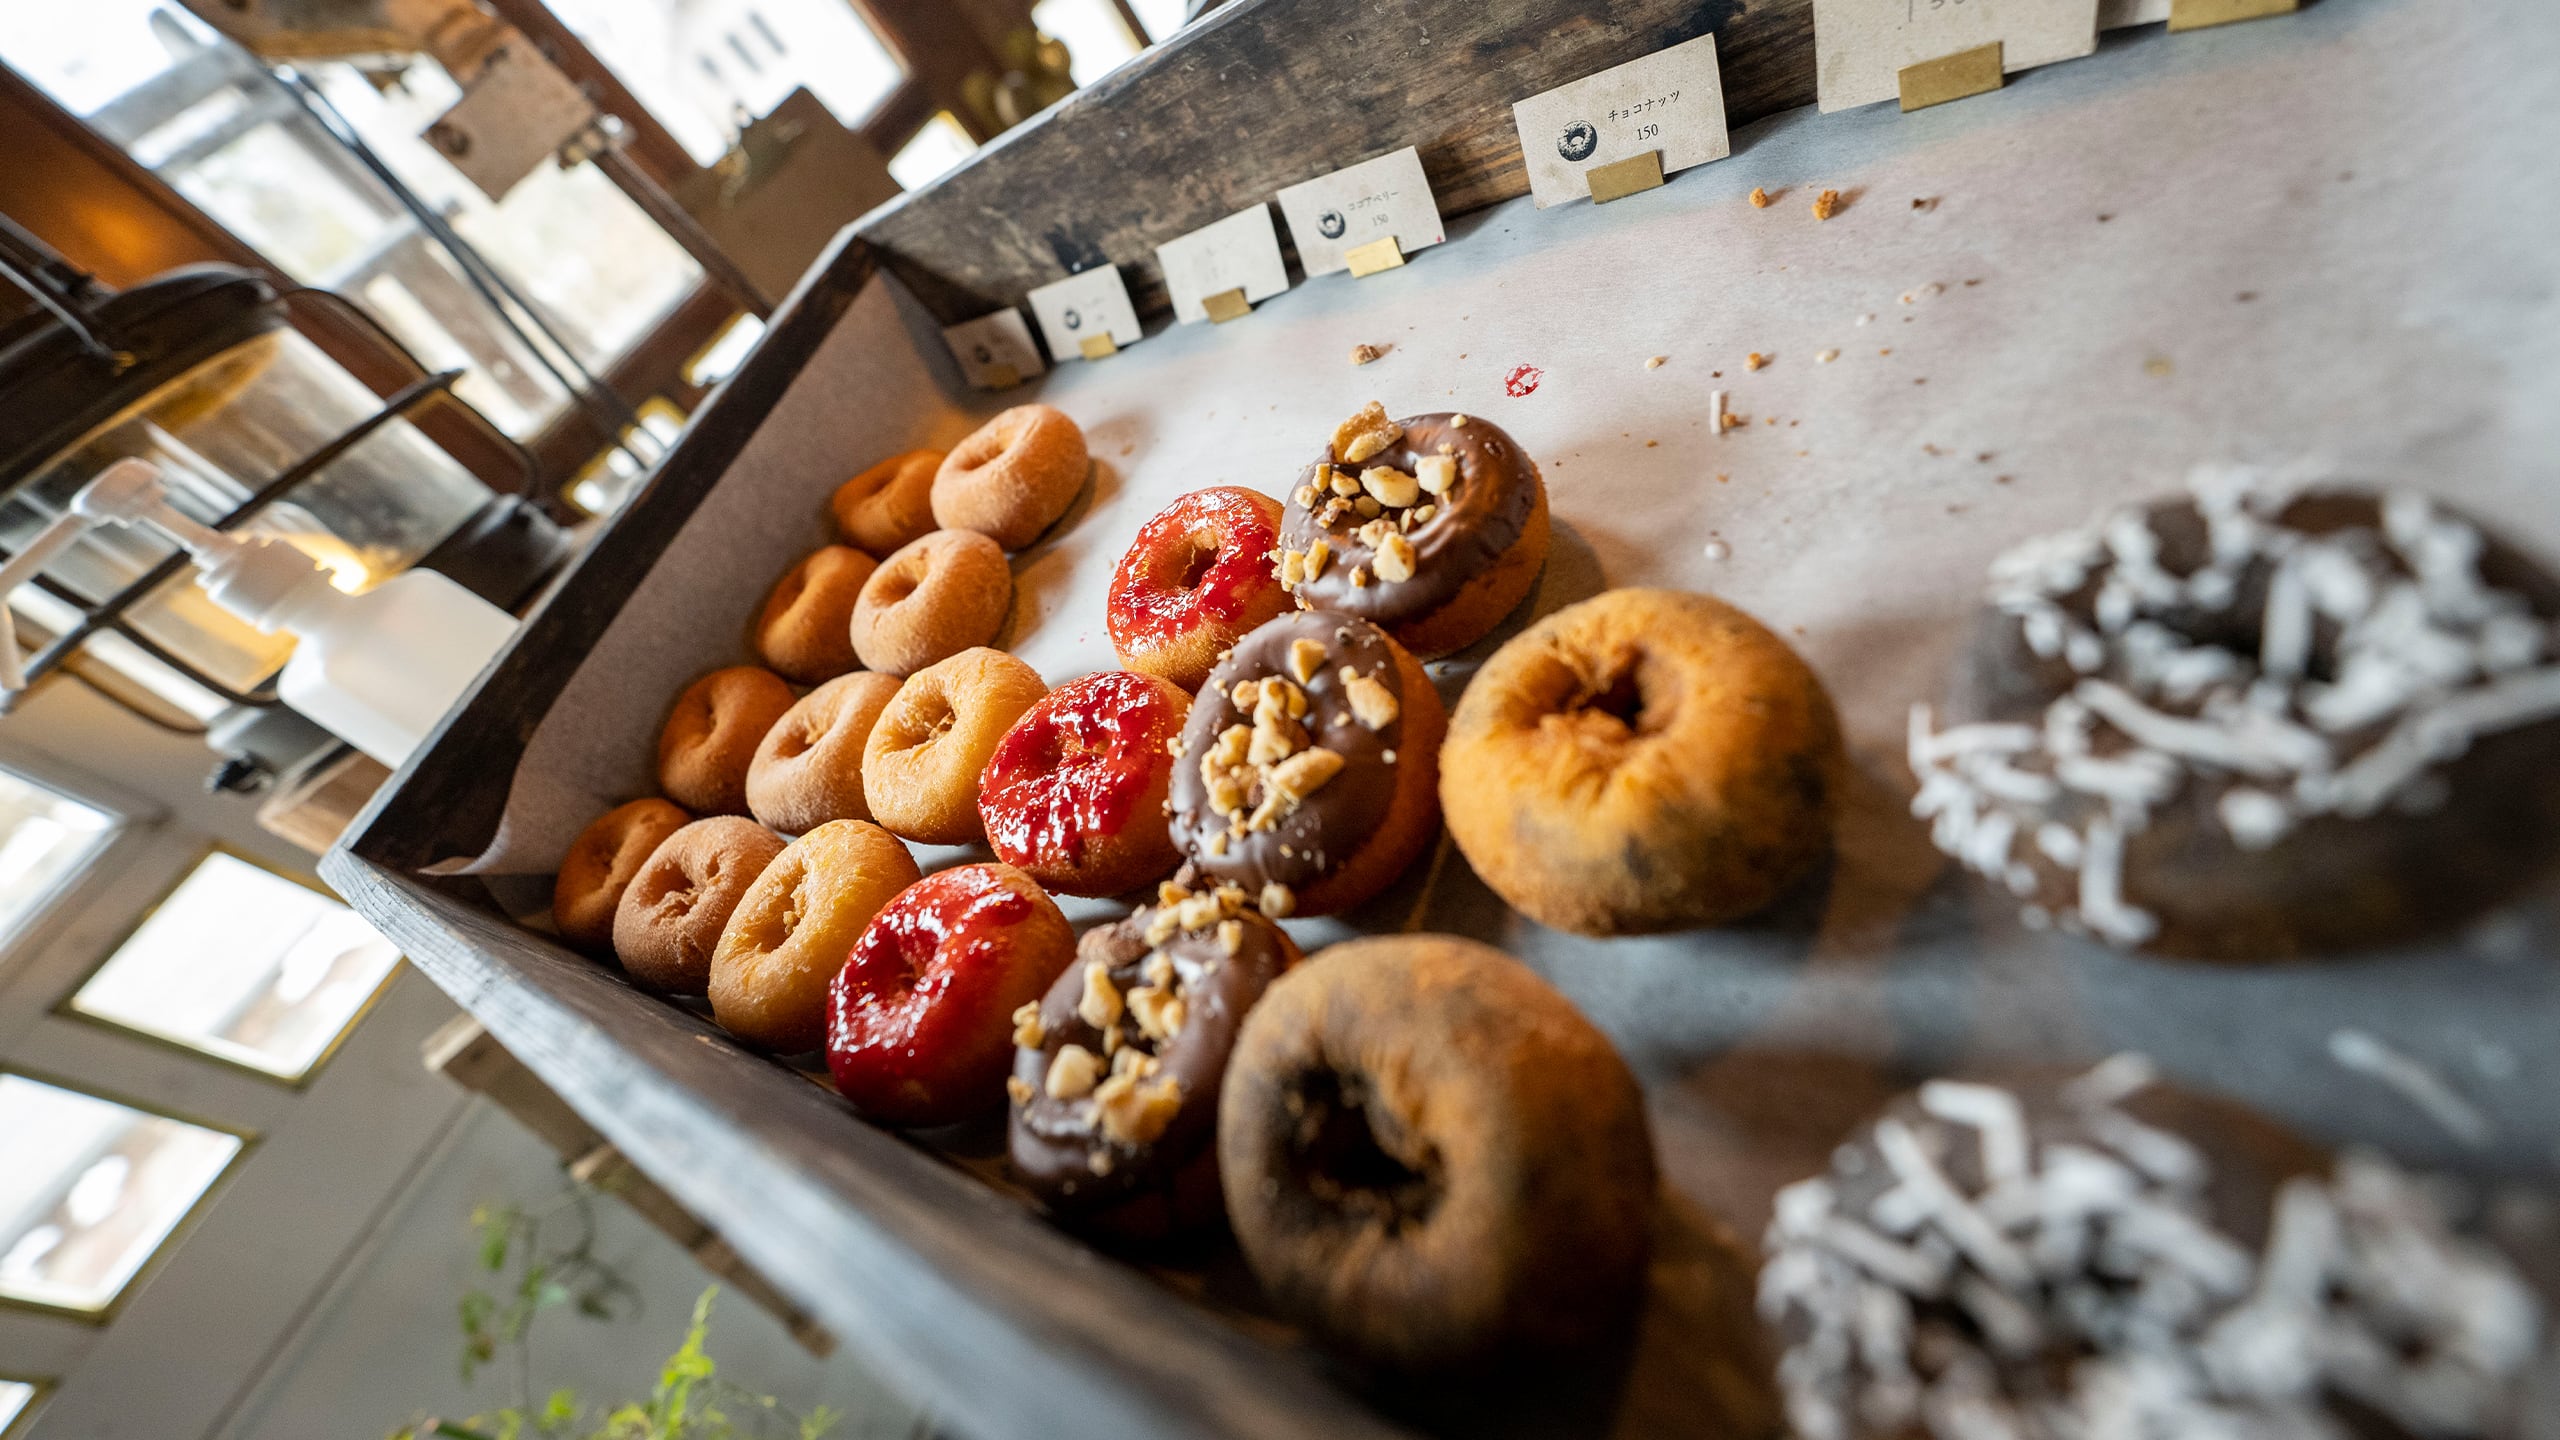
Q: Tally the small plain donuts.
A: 10